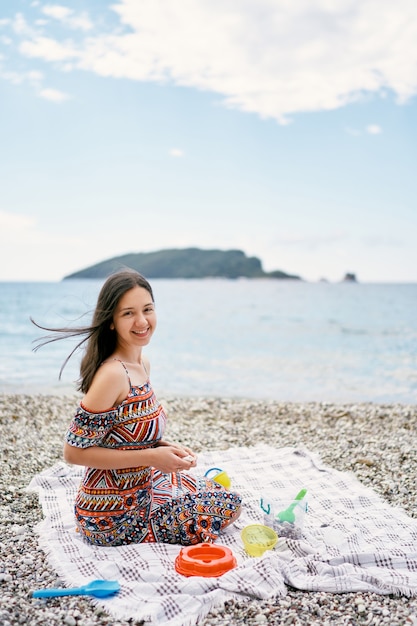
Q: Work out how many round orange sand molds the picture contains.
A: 1